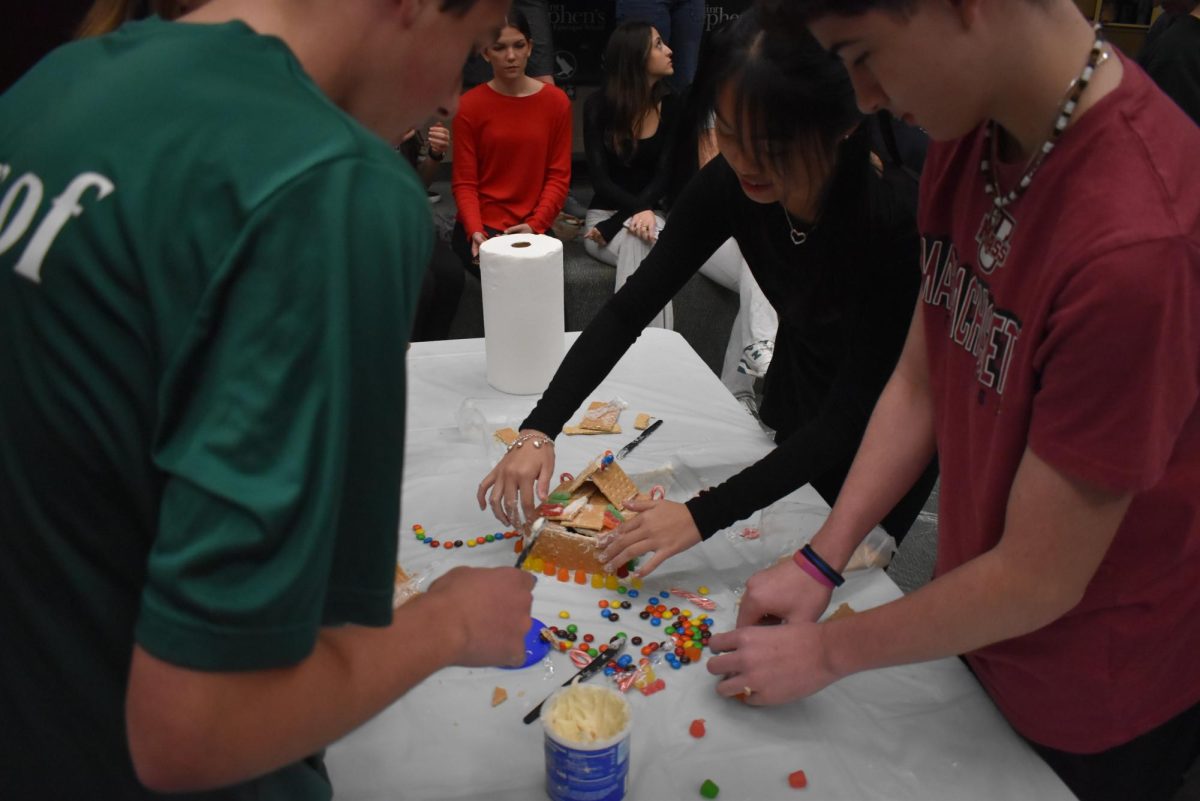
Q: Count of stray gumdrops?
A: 3